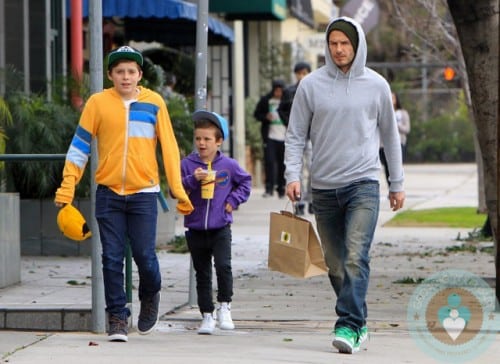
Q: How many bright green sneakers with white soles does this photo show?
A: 2